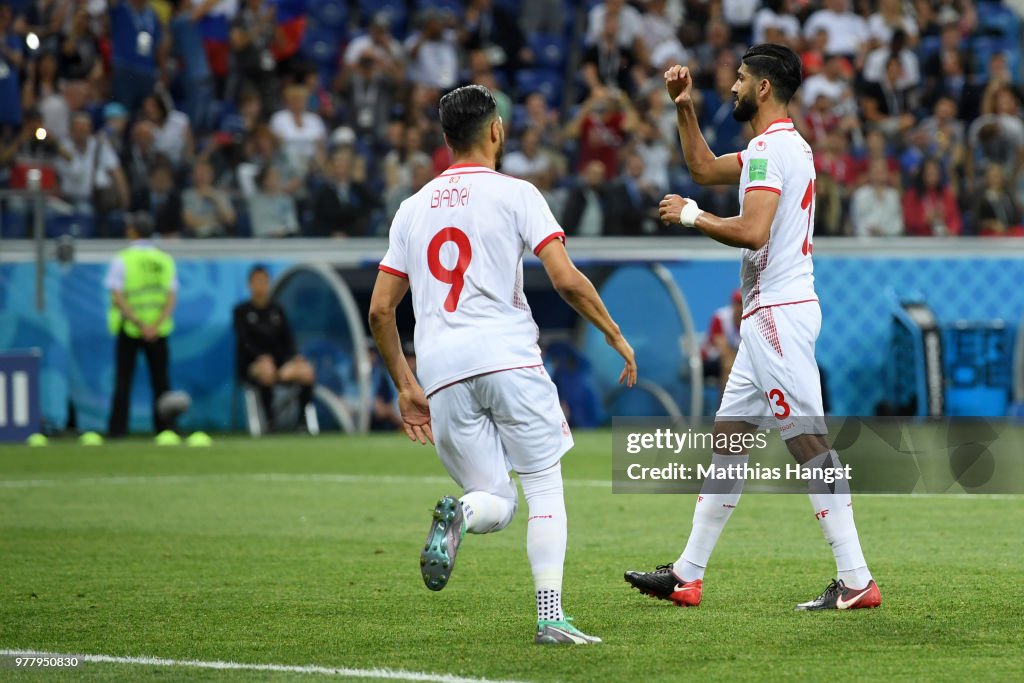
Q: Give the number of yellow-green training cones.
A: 4